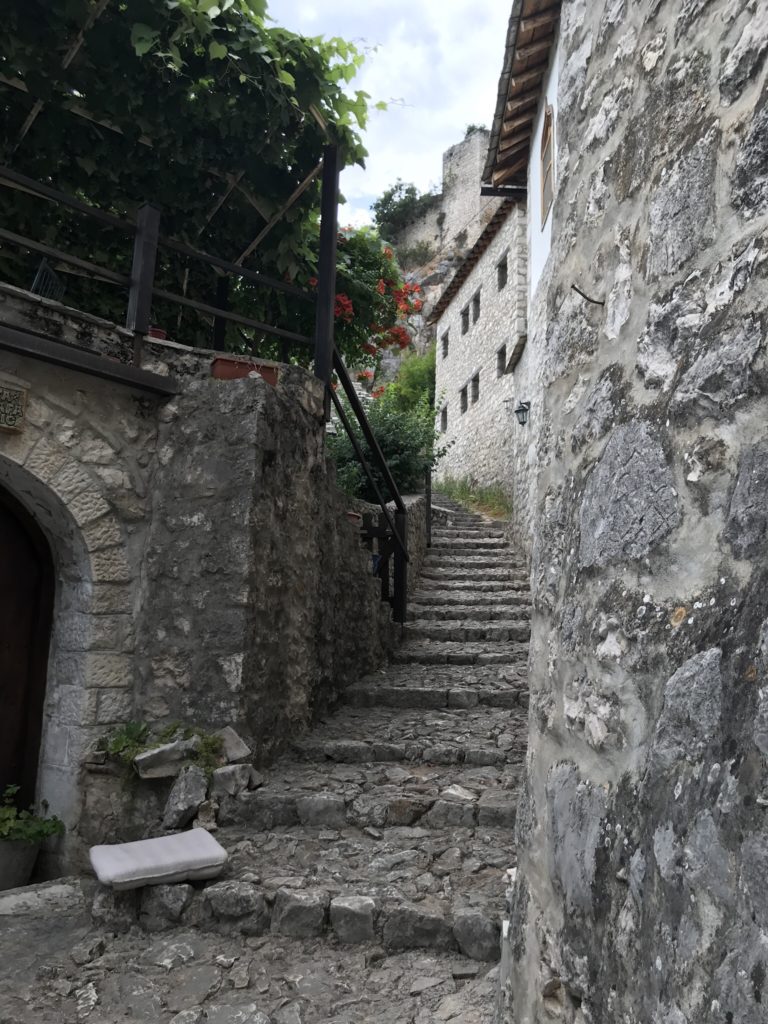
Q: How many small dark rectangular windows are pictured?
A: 8